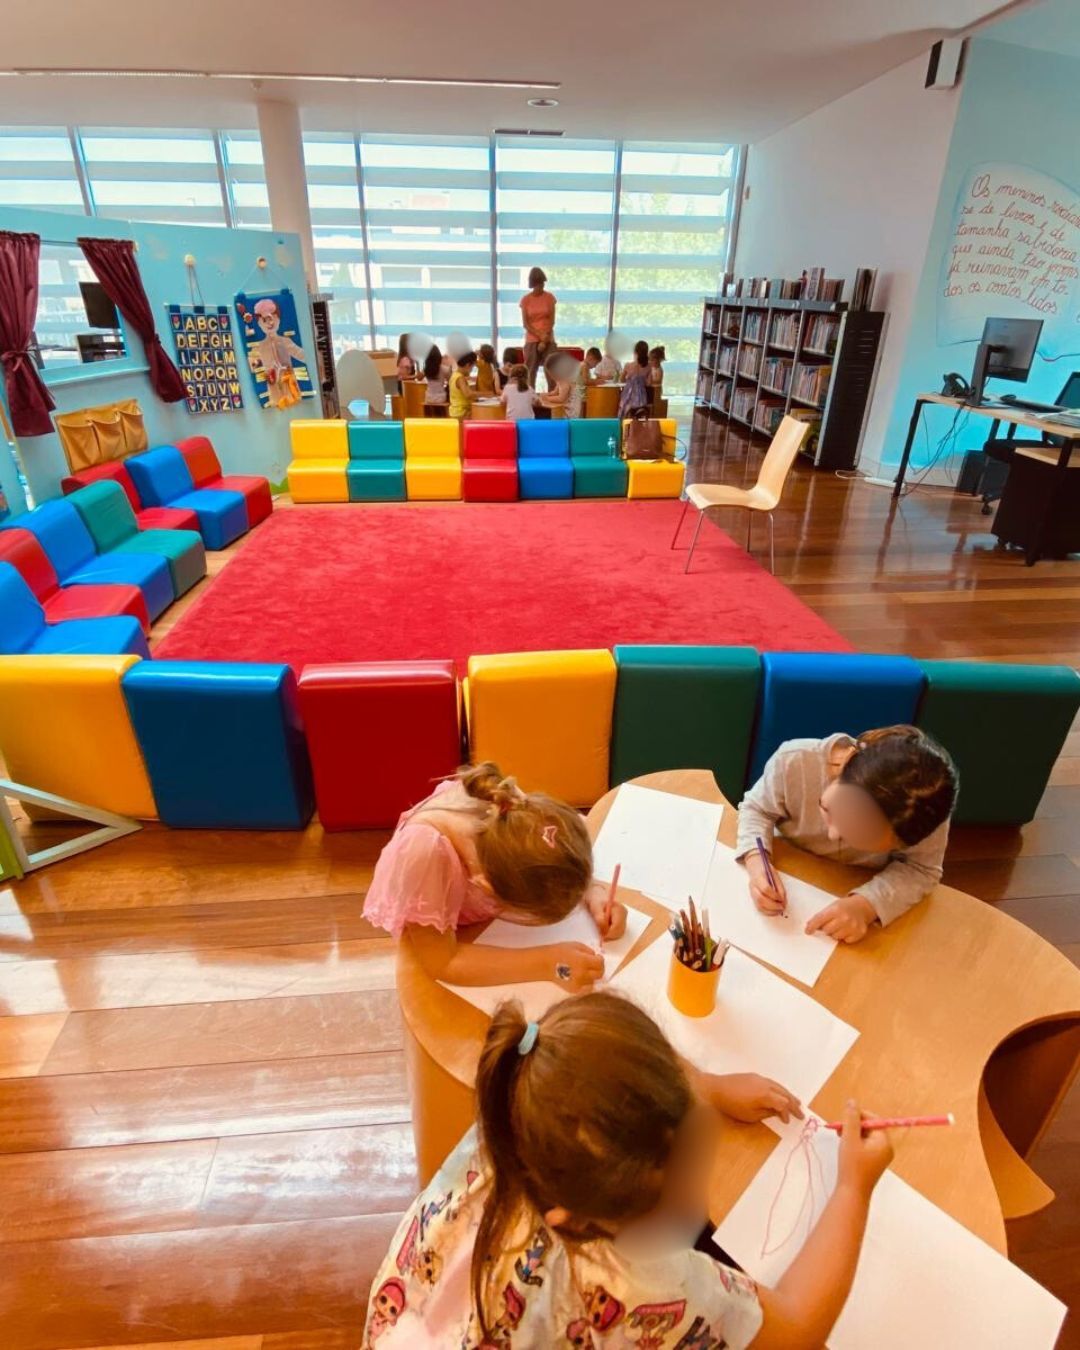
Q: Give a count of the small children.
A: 15